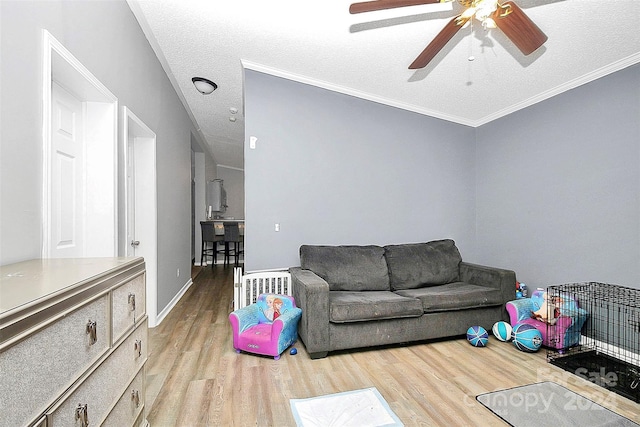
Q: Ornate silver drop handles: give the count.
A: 5